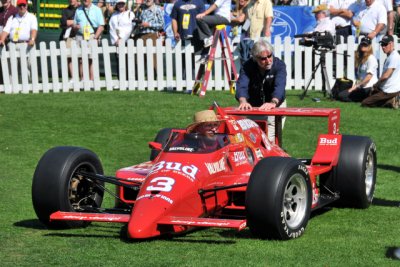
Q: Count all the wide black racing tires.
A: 4